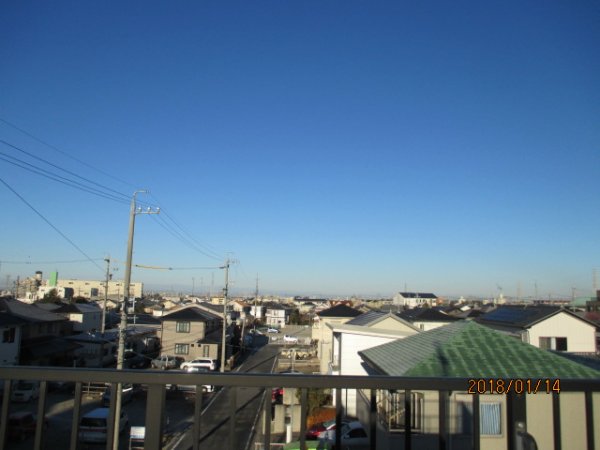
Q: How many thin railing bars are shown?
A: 15